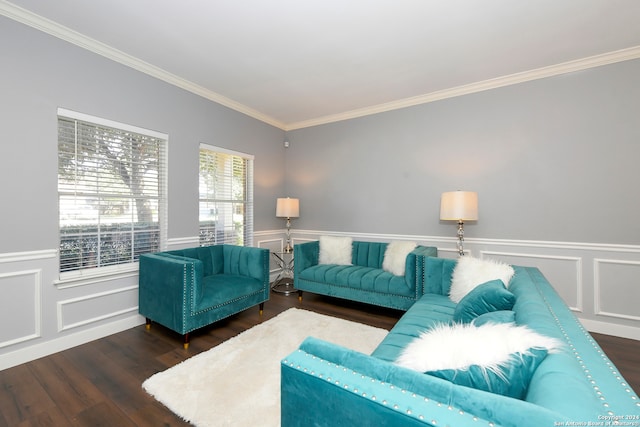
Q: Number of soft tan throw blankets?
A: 0